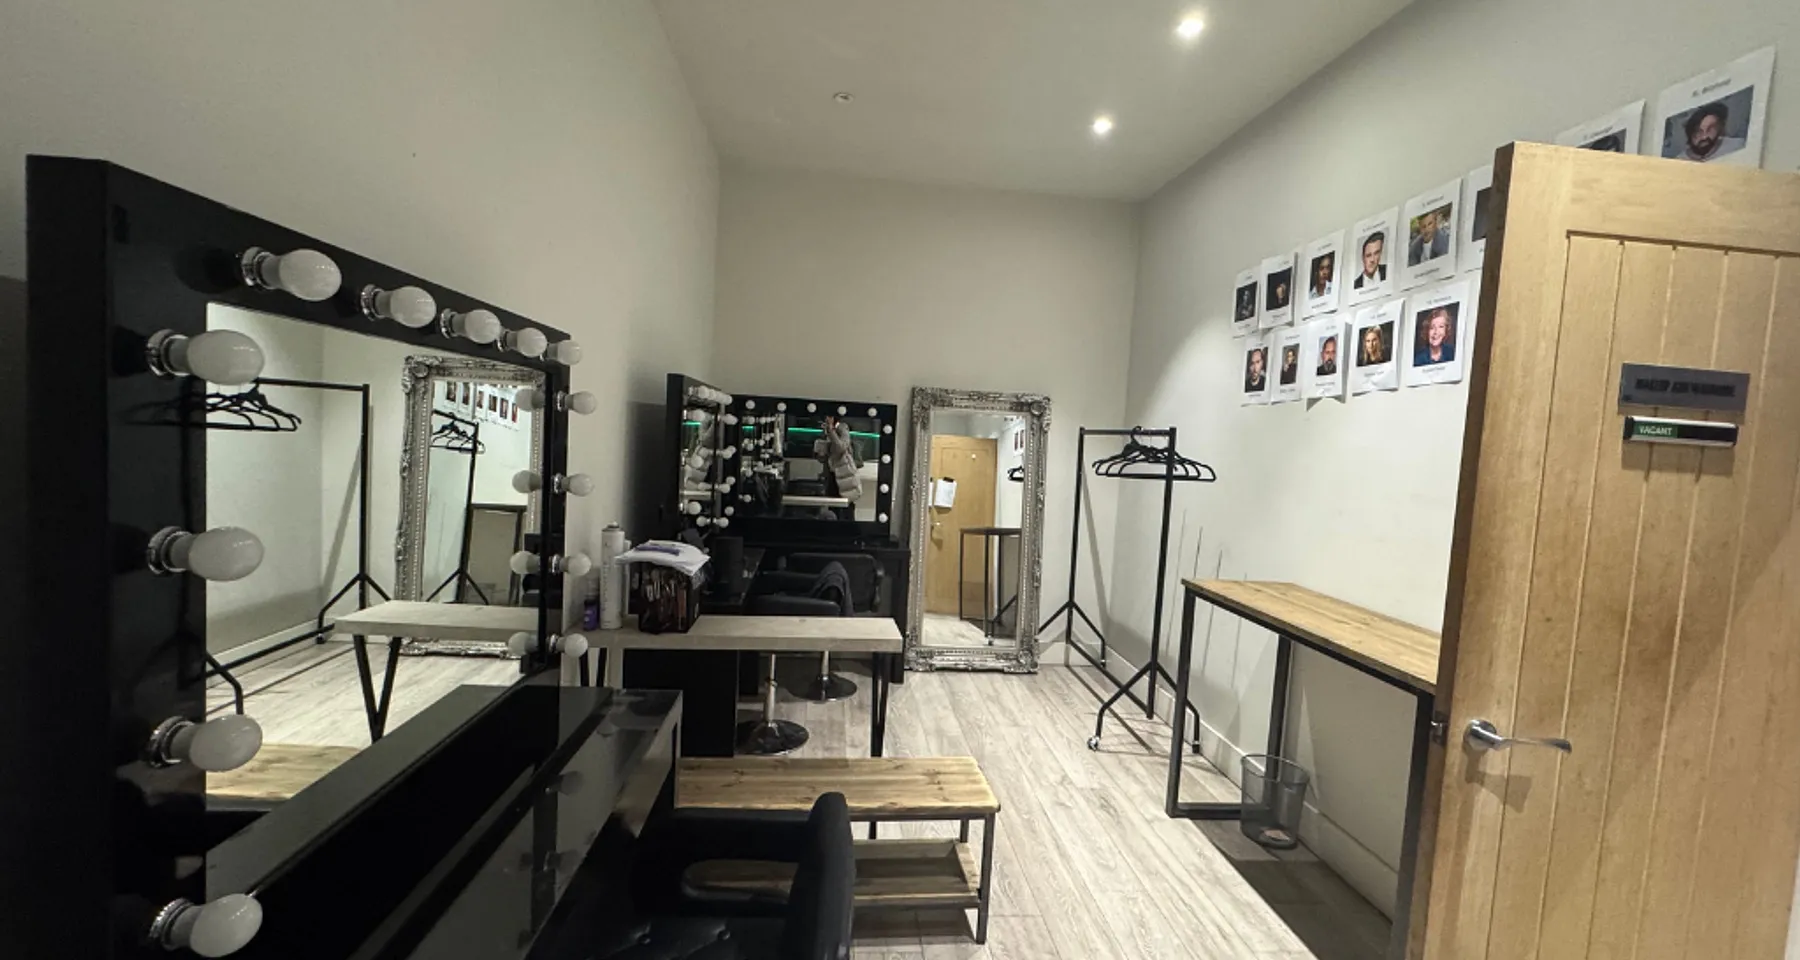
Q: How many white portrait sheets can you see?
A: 13